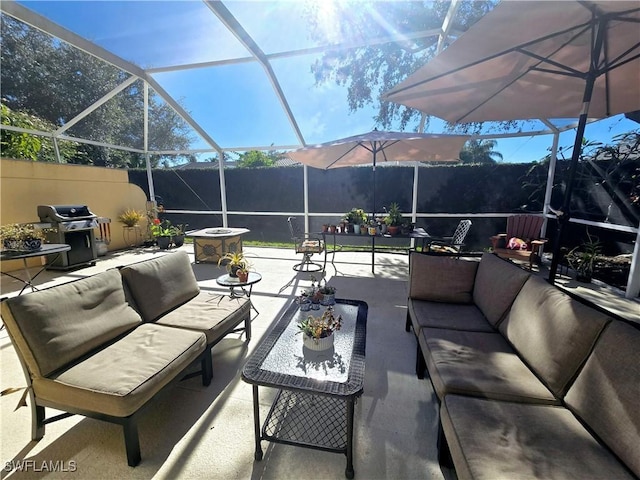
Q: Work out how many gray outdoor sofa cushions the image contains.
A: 11